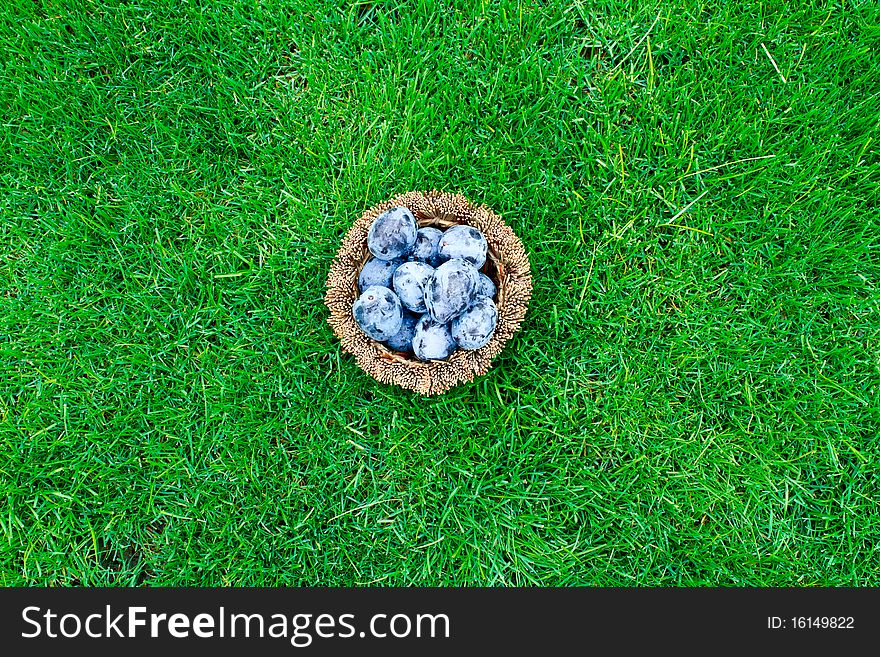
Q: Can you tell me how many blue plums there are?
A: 11